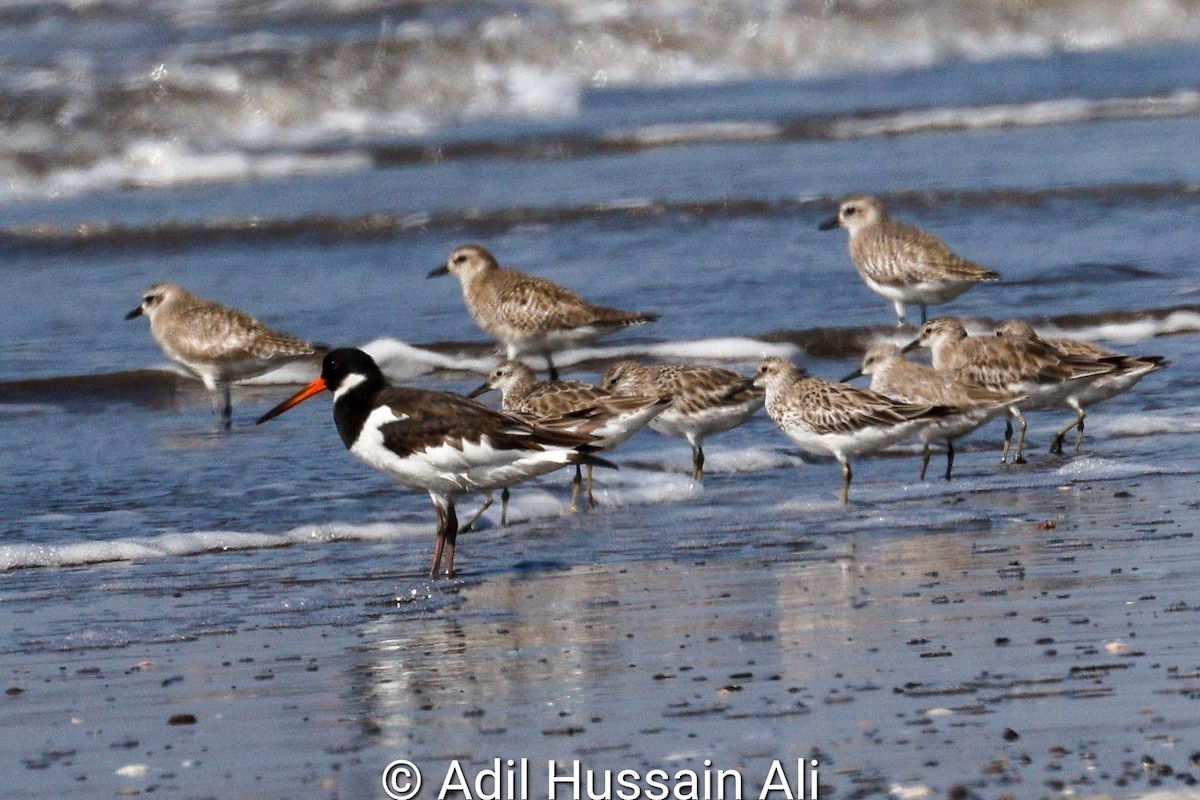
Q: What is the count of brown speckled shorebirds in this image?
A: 9